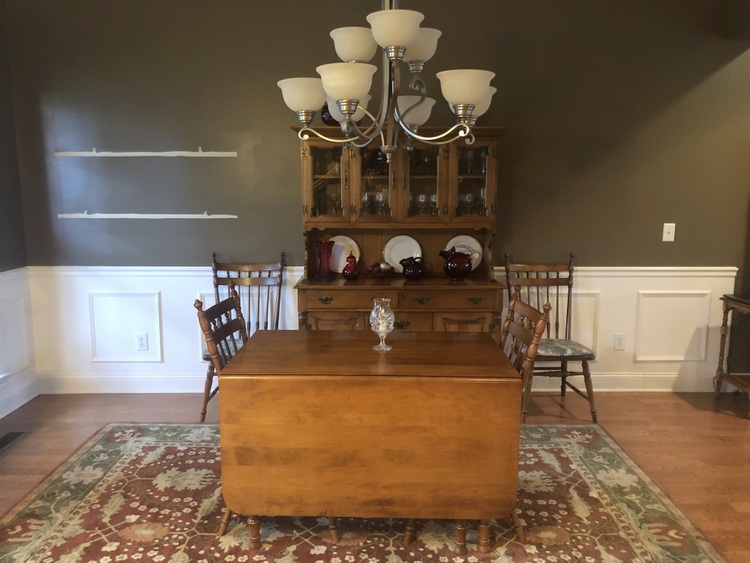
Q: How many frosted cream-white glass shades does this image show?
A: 9